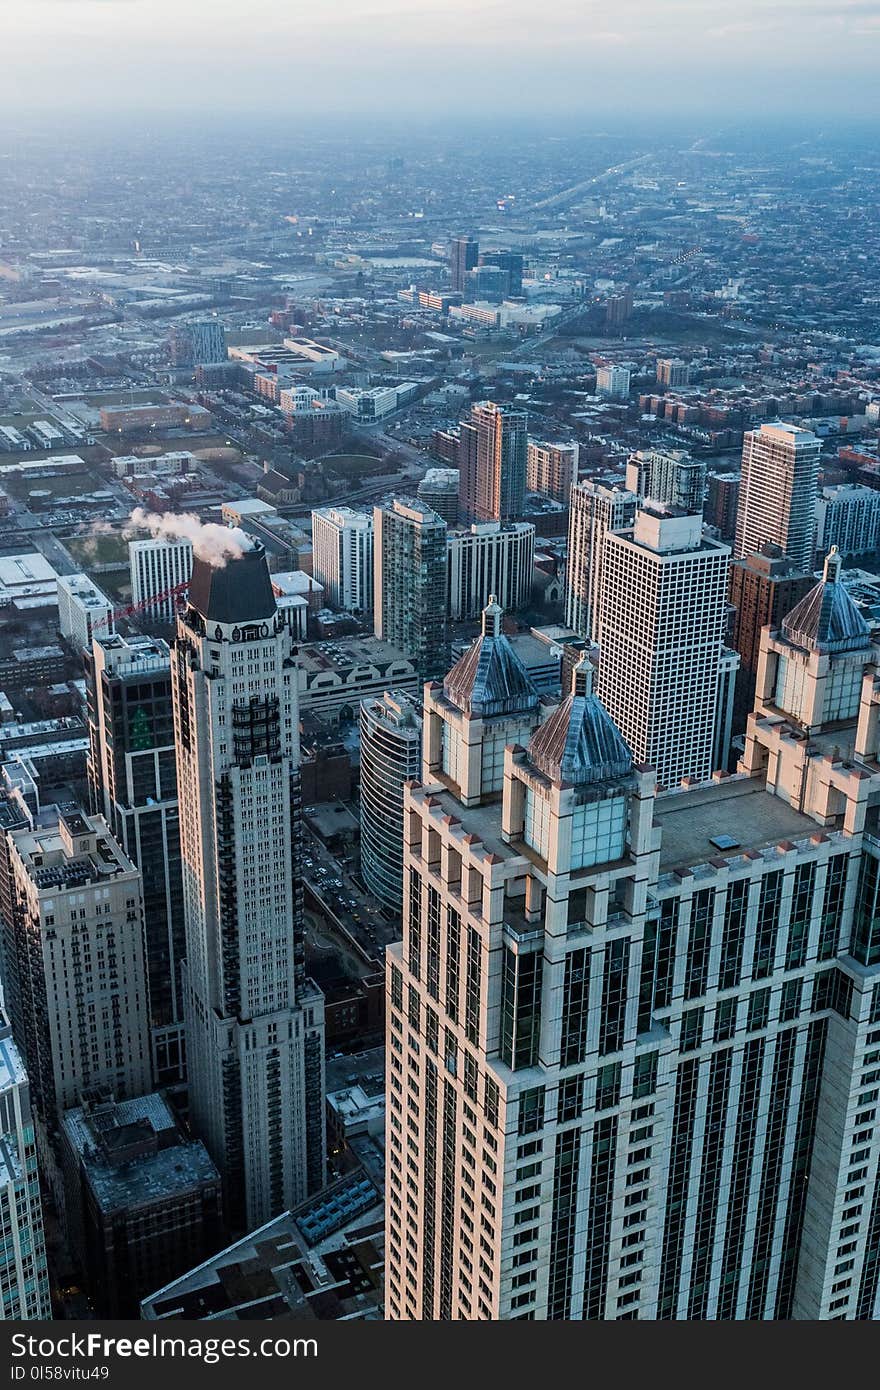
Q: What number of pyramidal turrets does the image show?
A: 3